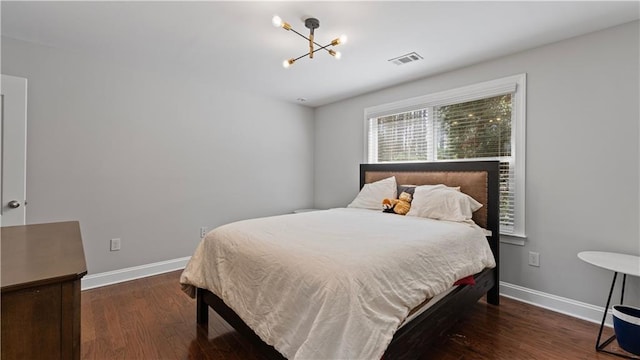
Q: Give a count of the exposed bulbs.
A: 4